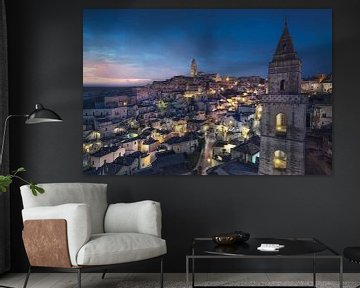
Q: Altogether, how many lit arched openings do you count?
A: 2